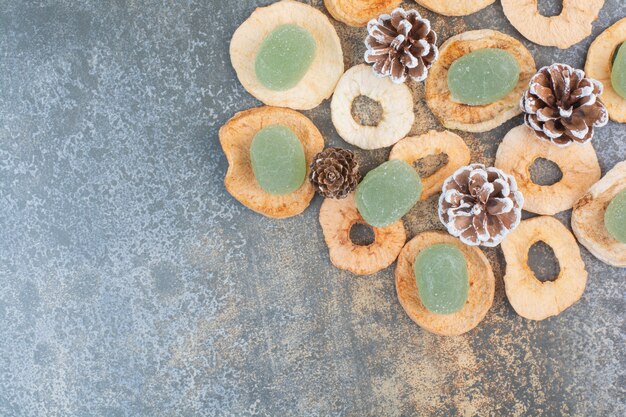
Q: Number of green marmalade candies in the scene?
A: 7